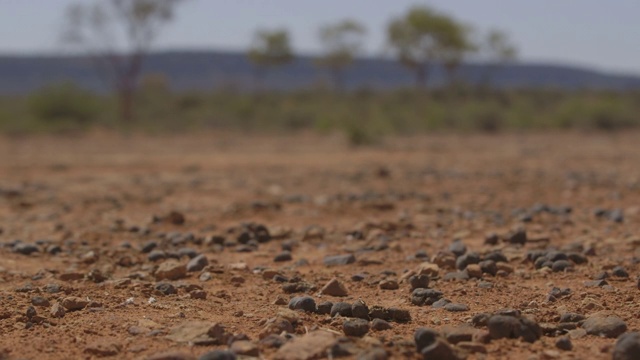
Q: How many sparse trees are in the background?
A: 5